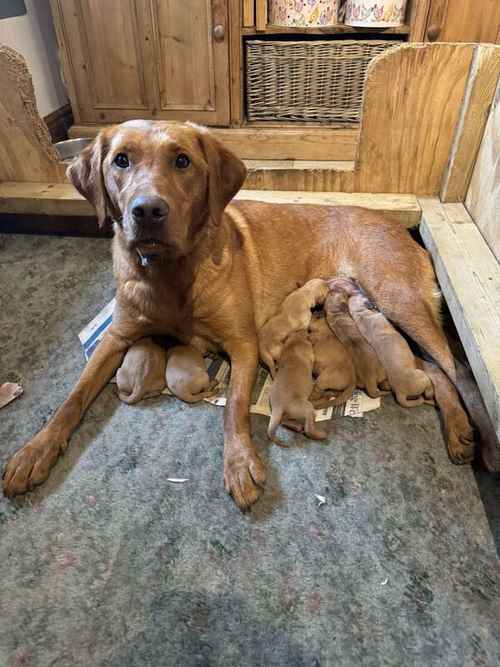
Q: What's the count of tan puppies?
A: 7